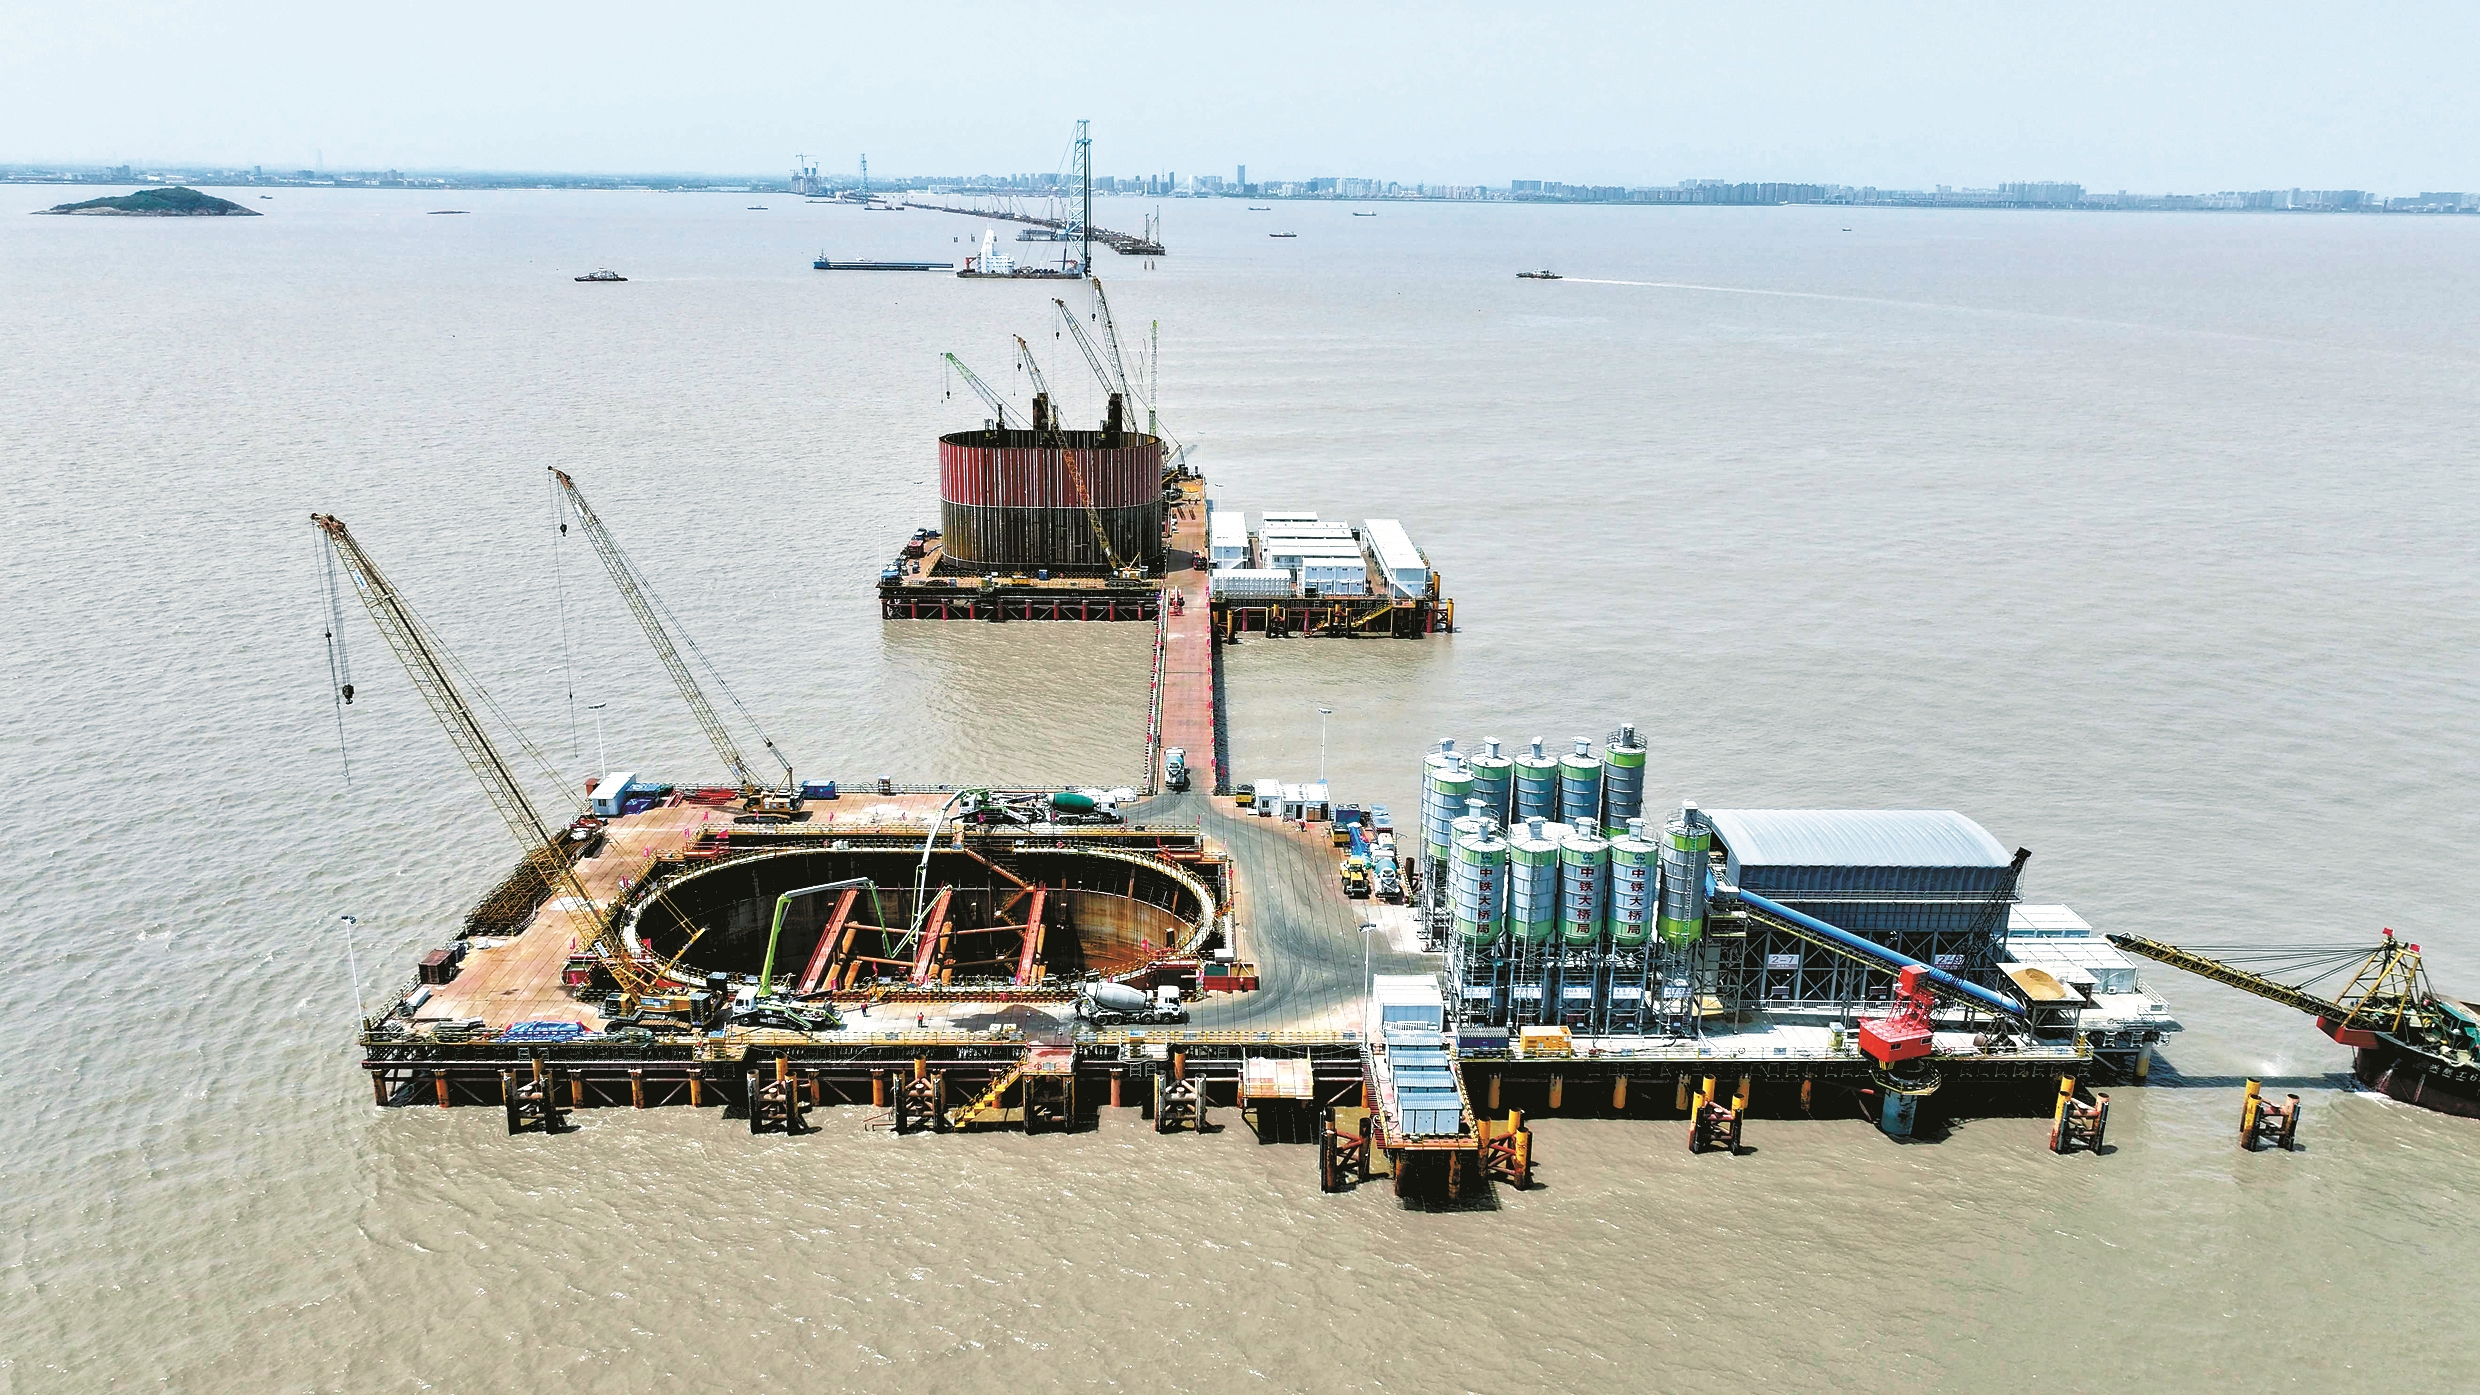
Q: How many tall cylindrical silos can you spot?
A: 12